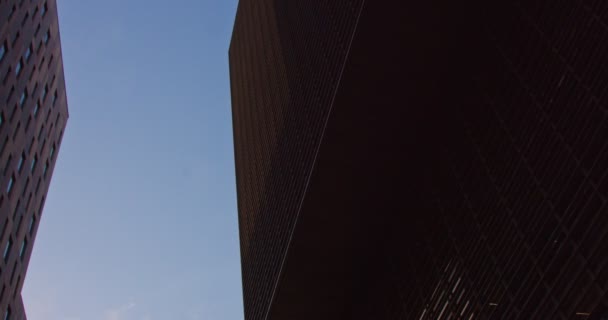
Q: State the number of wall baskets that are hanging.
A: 0